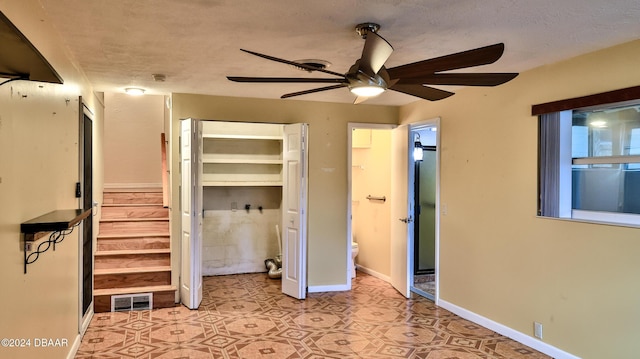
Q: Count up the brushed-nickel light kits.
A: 1